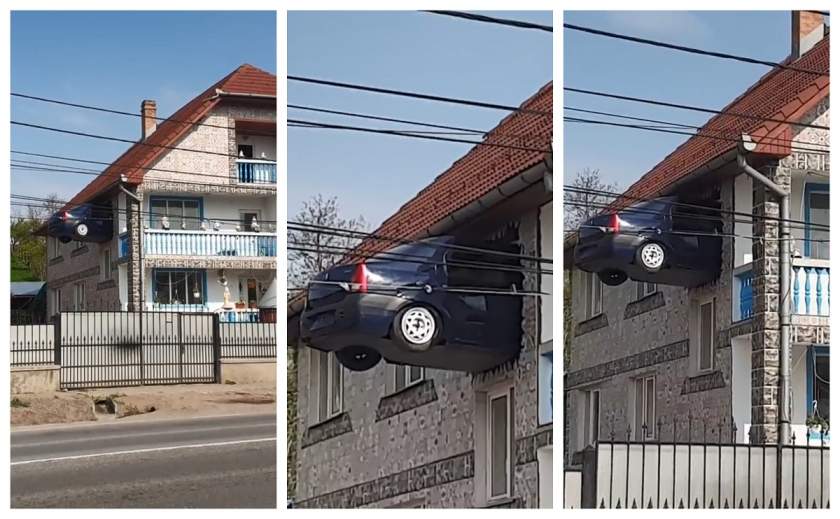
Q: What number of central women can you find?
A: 0